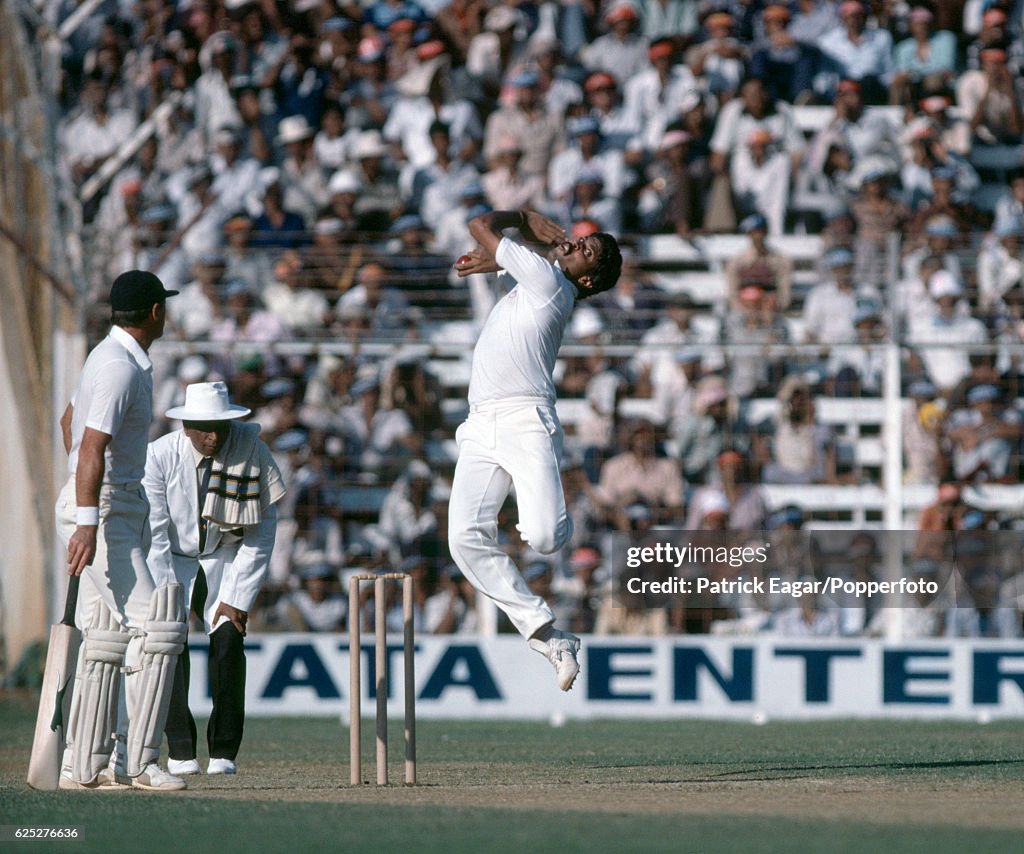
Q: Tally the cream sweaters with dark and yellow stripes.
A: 1